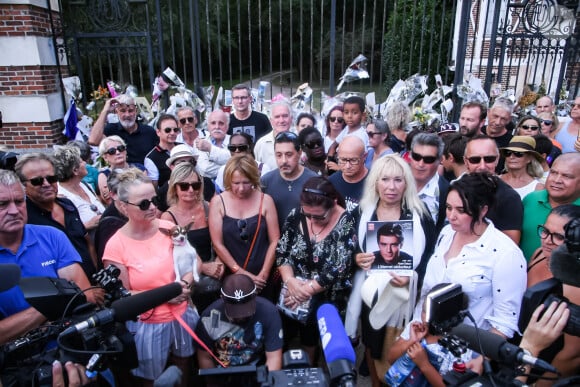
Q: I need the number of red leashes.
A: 1